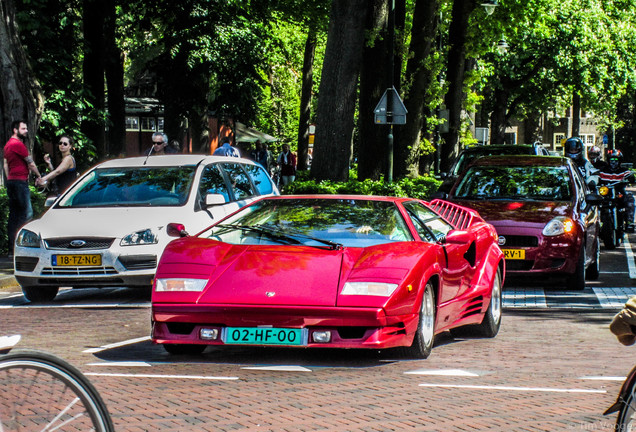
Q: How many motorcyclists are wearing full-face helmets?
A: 2